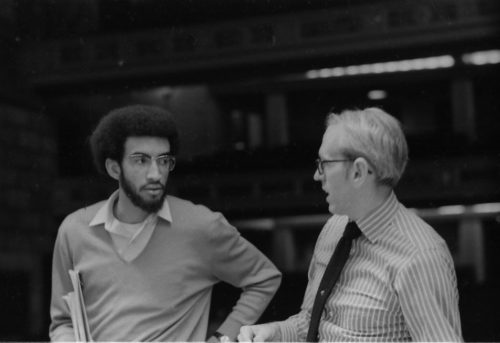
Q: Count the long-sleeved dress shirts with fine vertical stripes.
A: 1